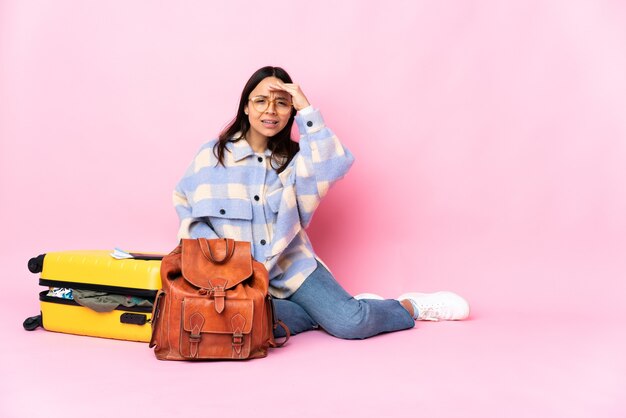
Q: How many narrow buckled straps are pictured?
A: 3